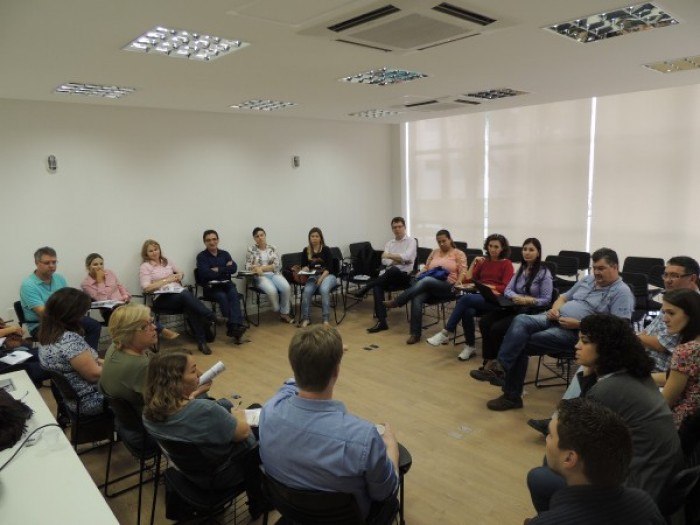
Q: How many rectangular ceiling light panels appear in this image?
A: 8